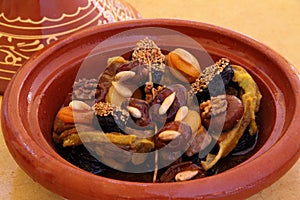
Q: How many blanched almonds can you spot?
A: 9